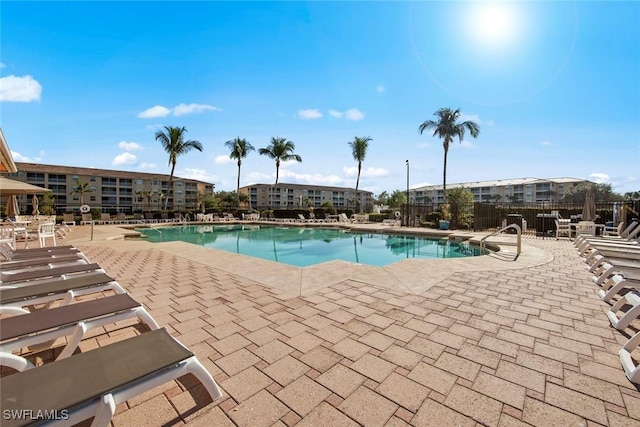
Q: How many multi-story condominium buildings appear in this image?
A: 3